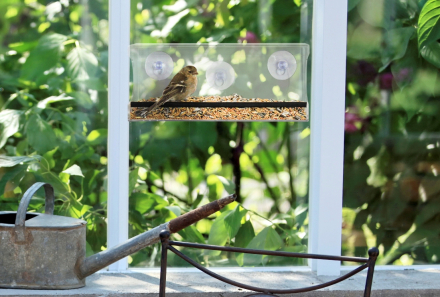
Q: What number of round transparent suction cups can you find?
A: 3